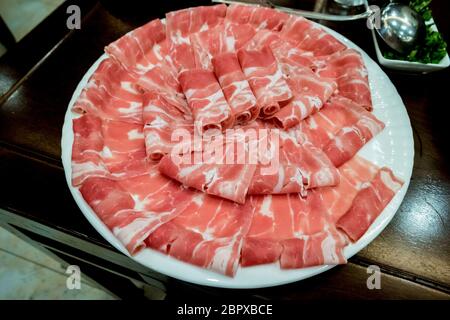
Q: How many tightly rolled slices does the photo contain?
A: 3